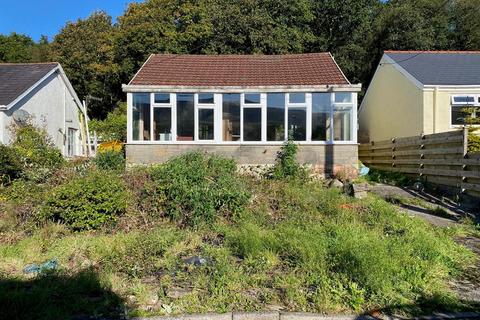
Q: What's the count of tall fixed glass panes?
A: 5